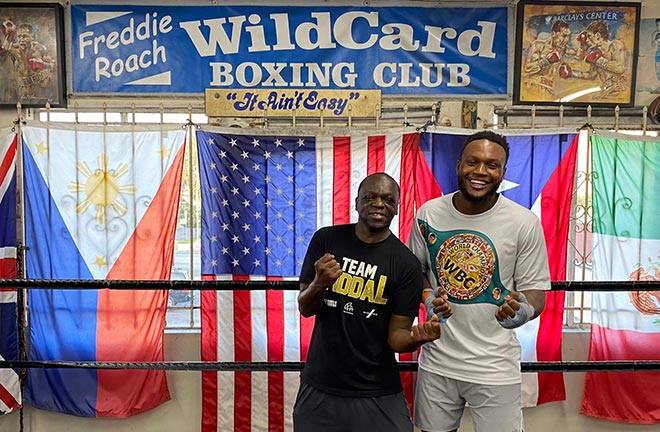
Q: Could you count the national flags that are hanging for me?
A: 5